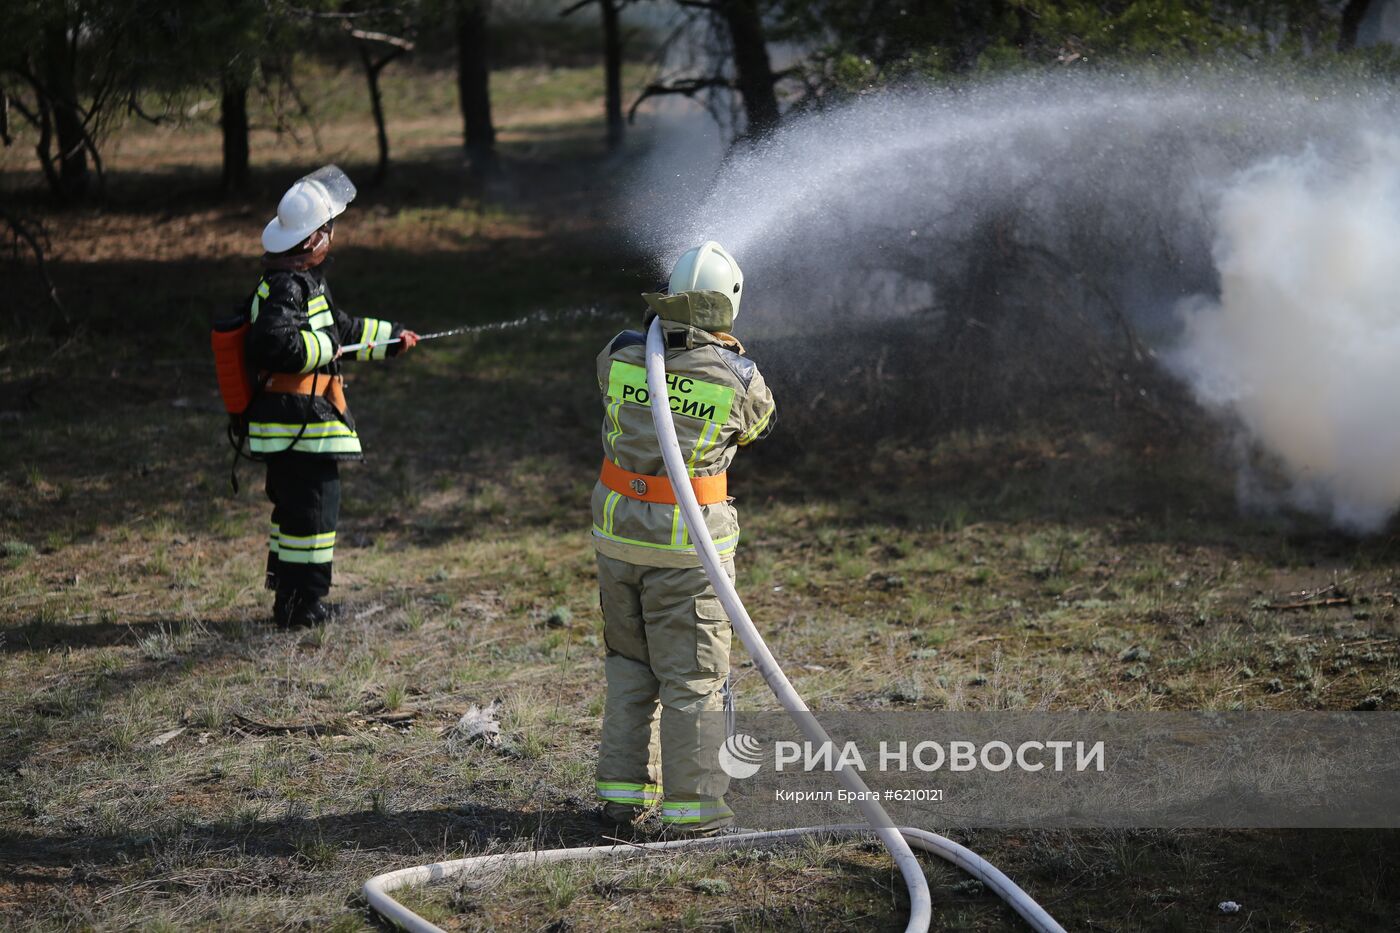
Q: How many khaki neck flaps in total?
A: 1